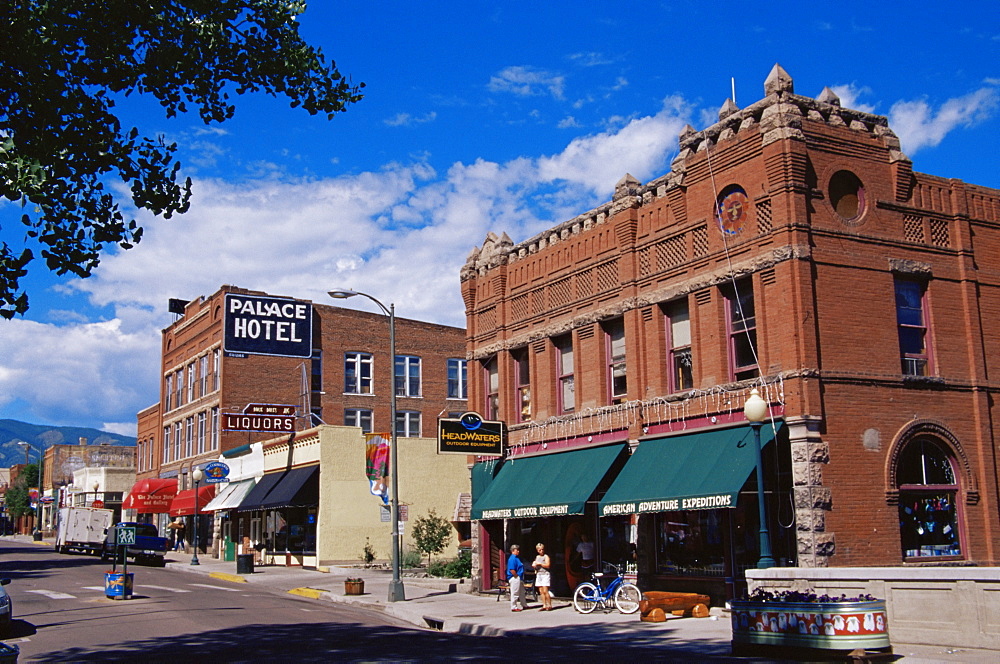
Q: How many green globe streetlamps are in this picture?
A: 3